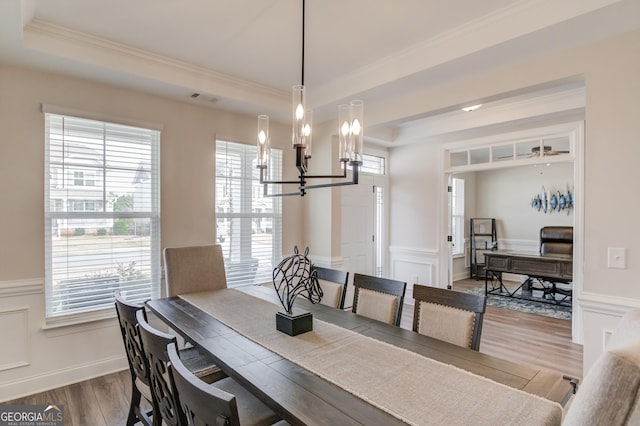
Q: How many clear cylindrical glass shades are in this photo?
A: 6